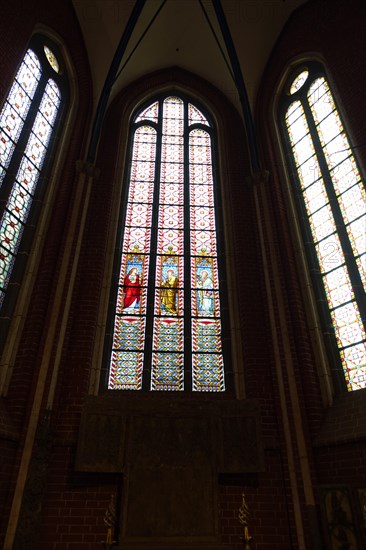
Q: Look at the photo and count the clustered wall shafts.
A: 2